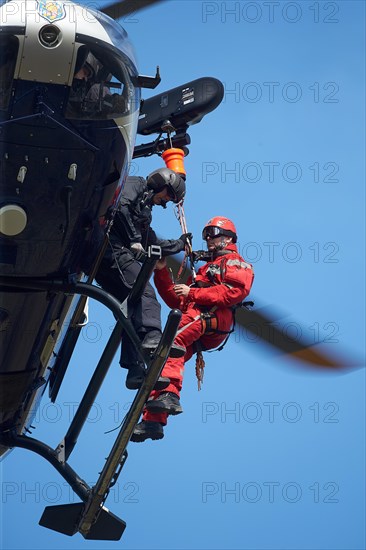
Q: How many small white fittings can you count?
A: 2